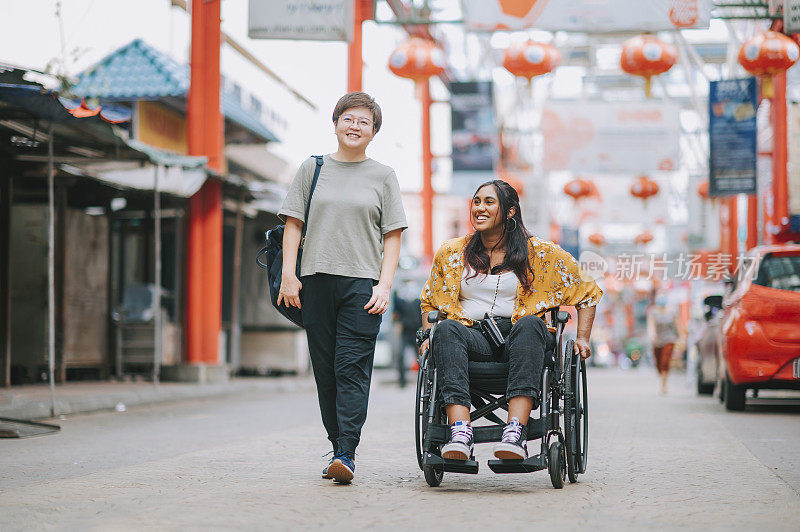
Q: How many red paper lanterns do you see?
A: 10